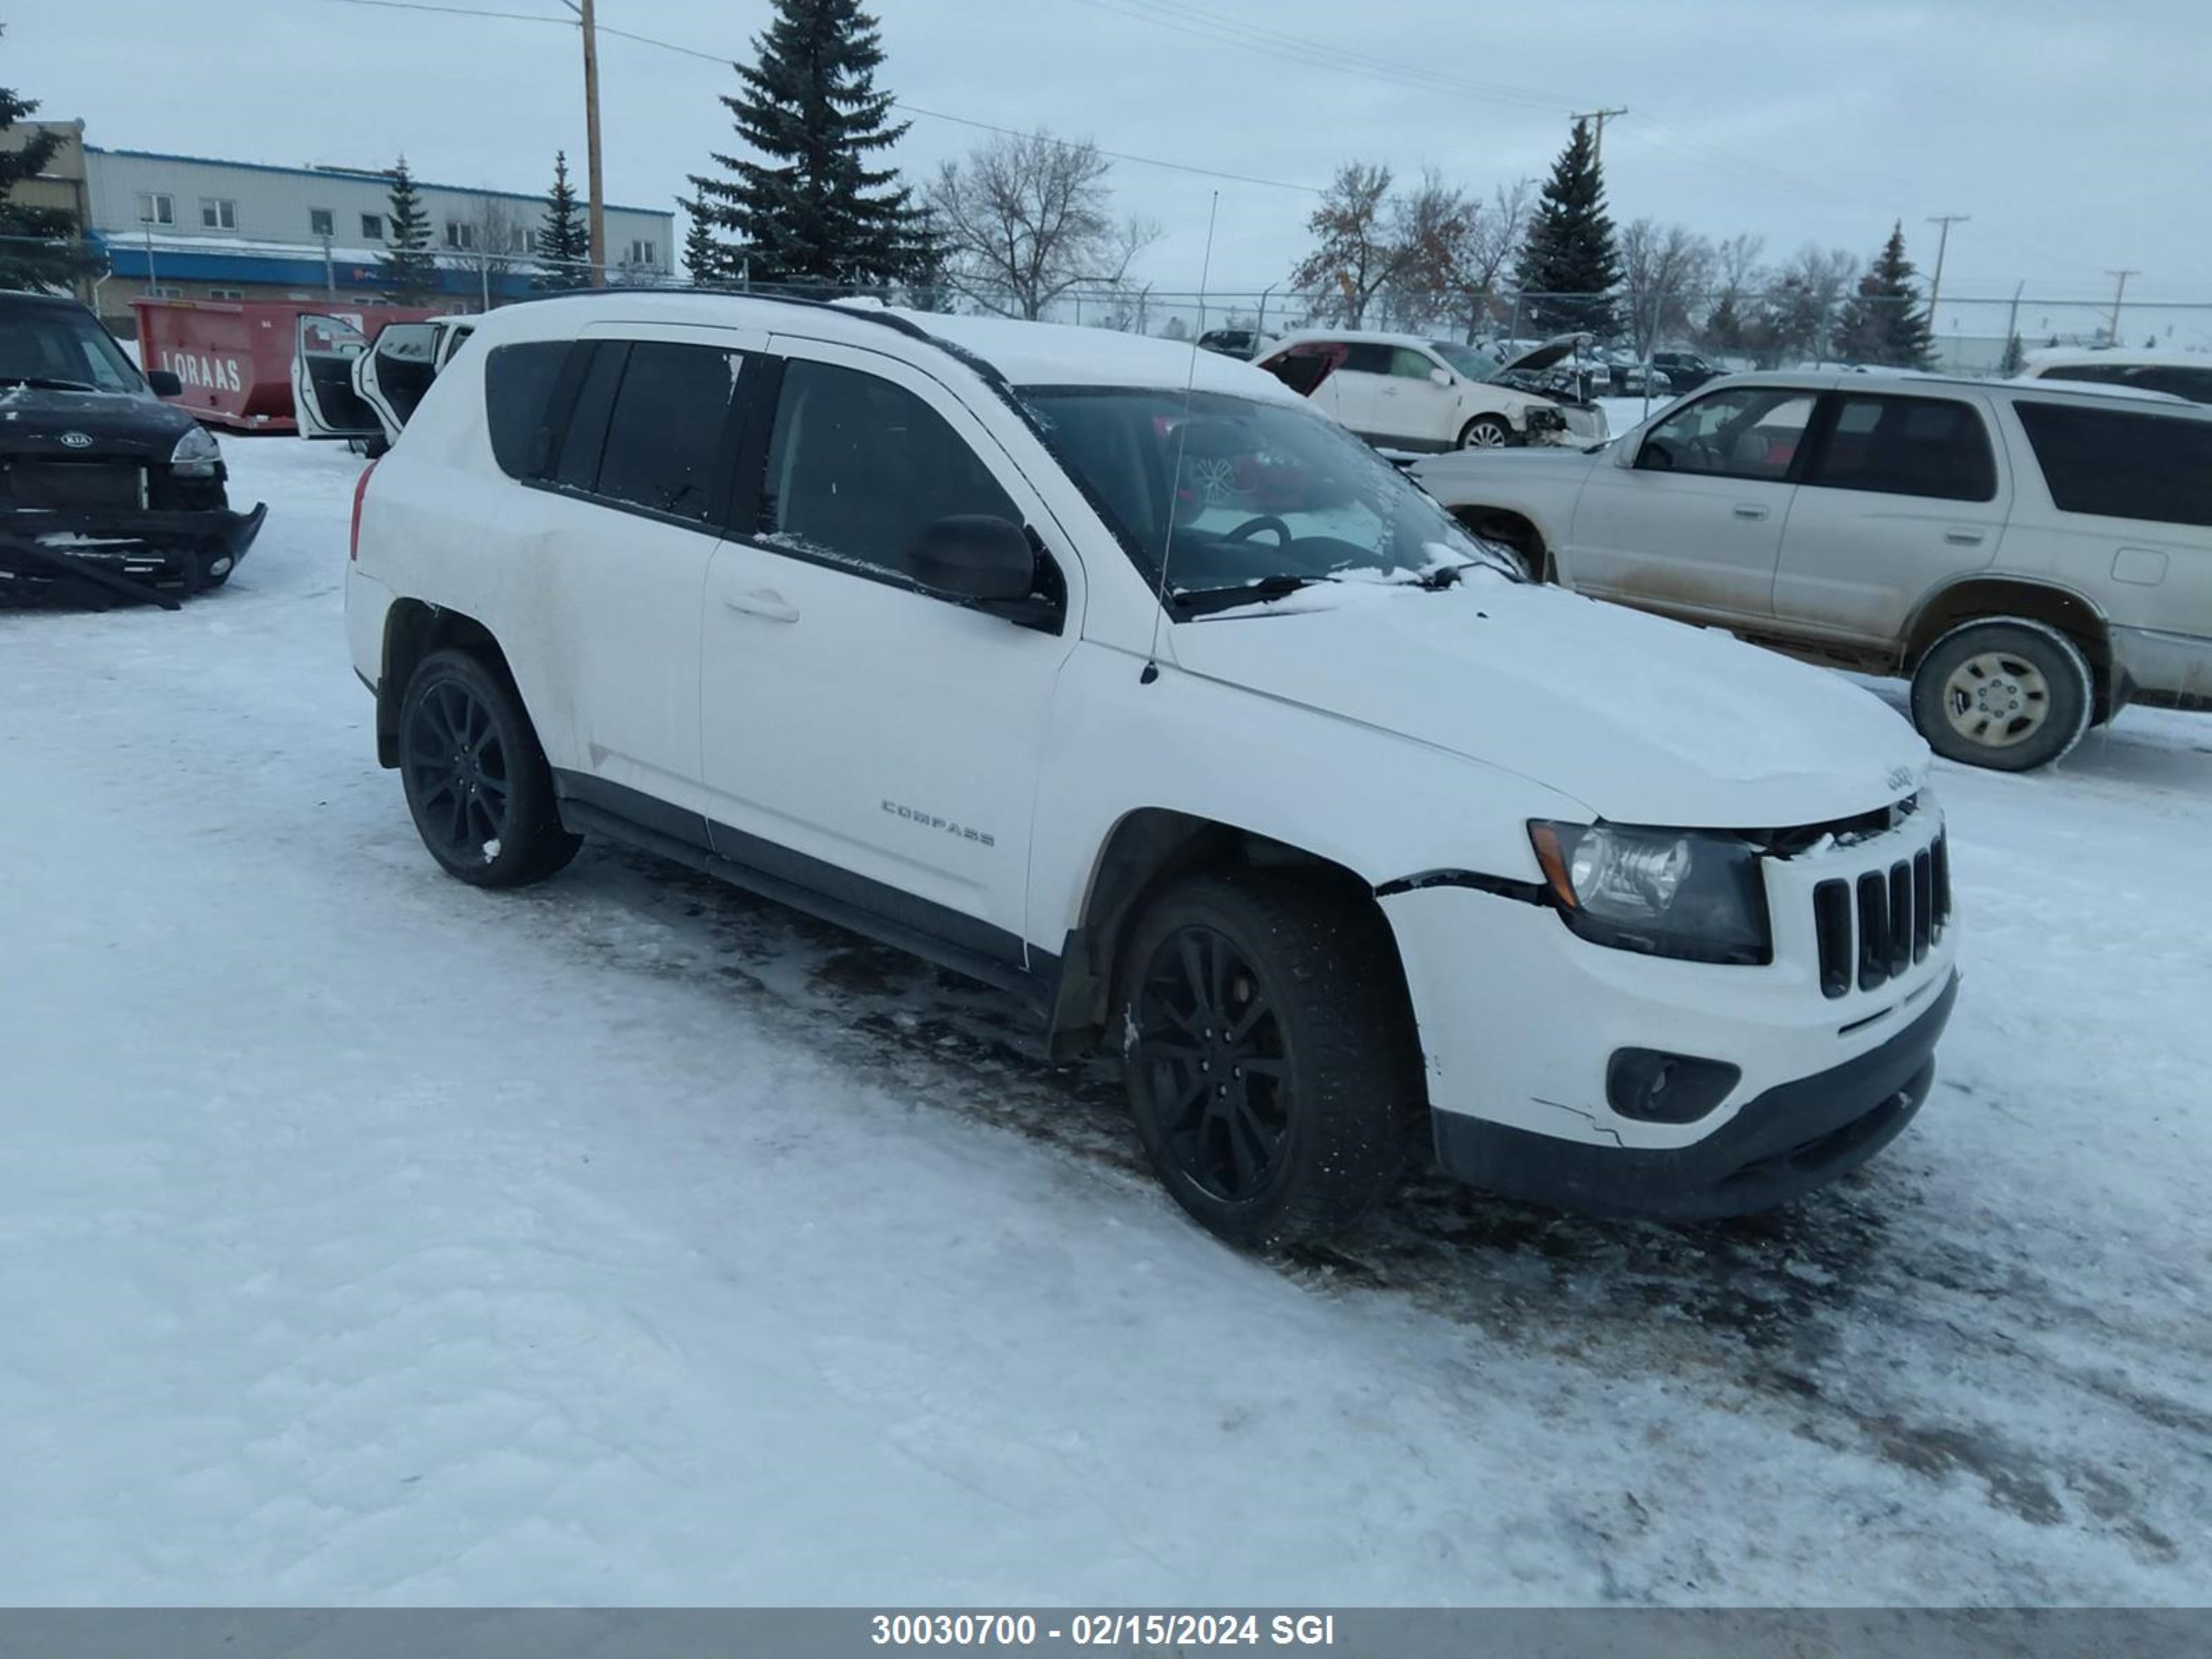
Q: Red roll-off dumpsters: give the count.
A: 1